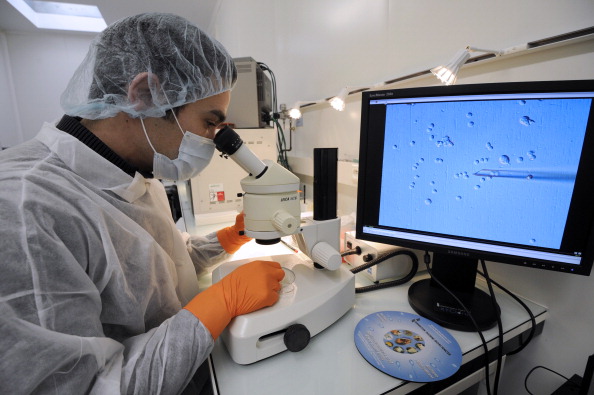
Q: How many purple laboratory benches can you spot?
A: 0